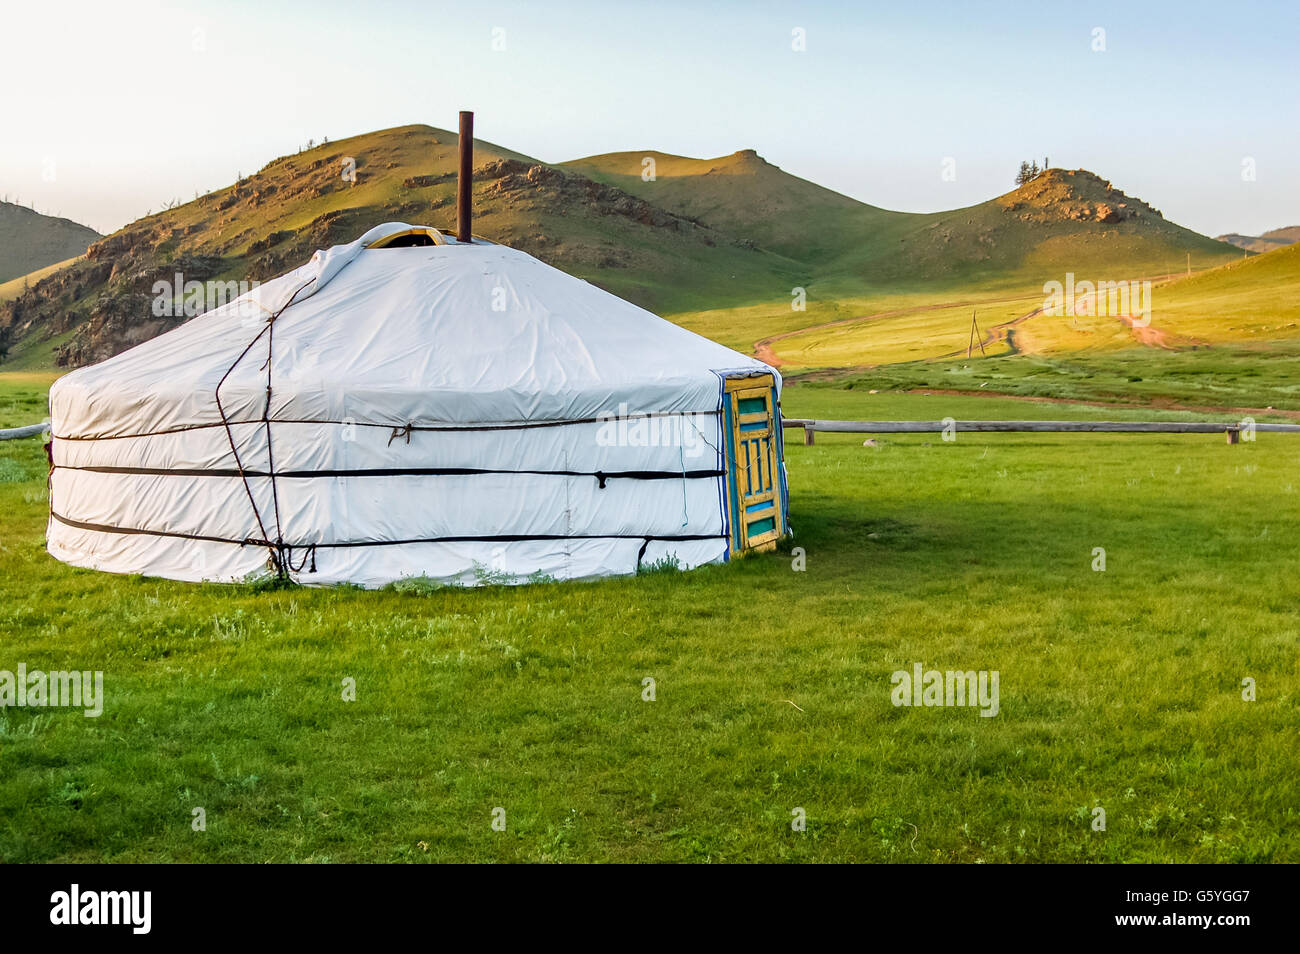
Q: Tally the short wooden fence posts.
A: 2